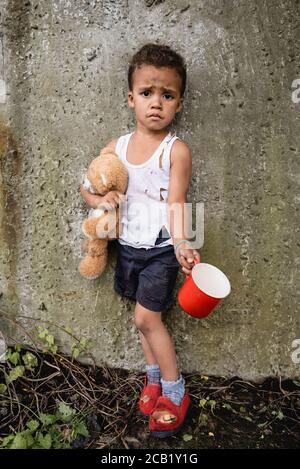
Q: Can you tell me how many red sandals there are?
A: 2